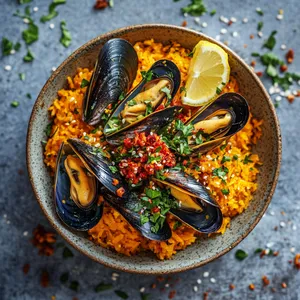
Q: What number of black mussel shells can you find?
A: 6